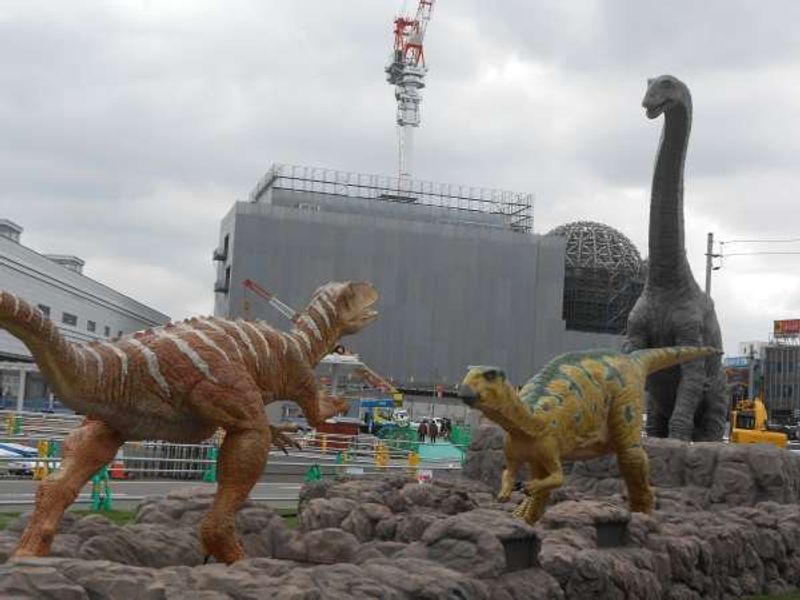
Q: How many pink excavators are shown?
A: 0